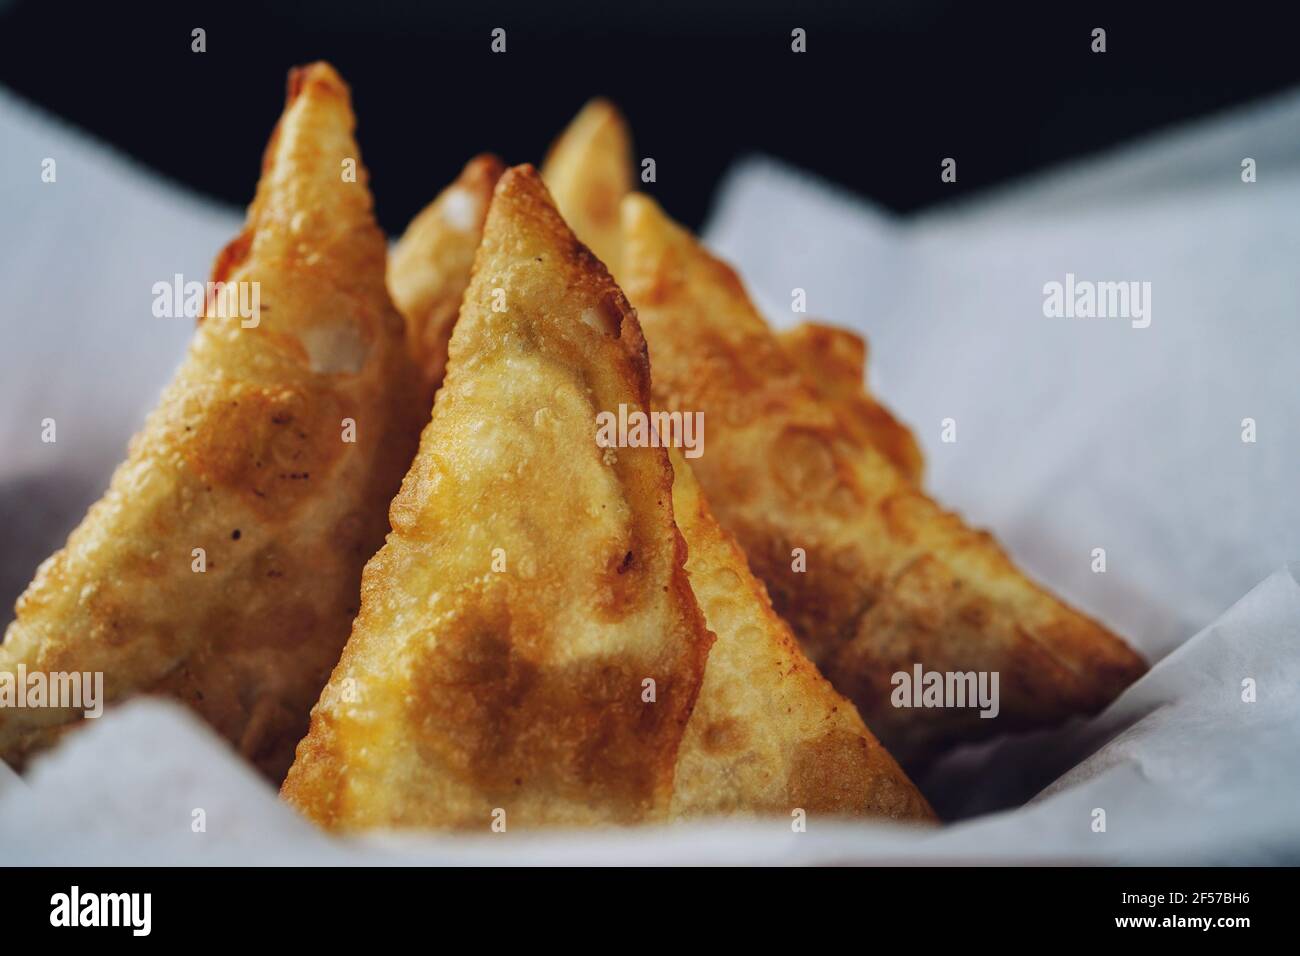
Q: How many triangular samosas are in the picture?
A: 6